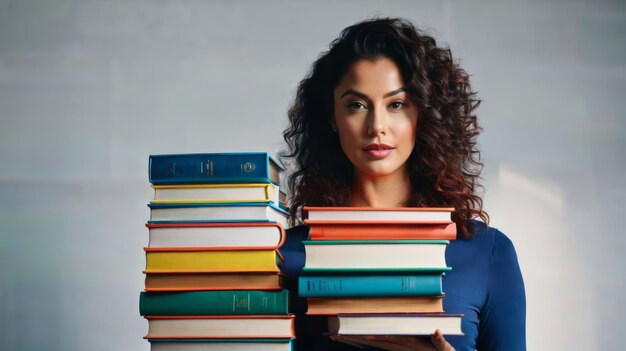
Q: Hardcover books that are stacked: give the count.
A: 15